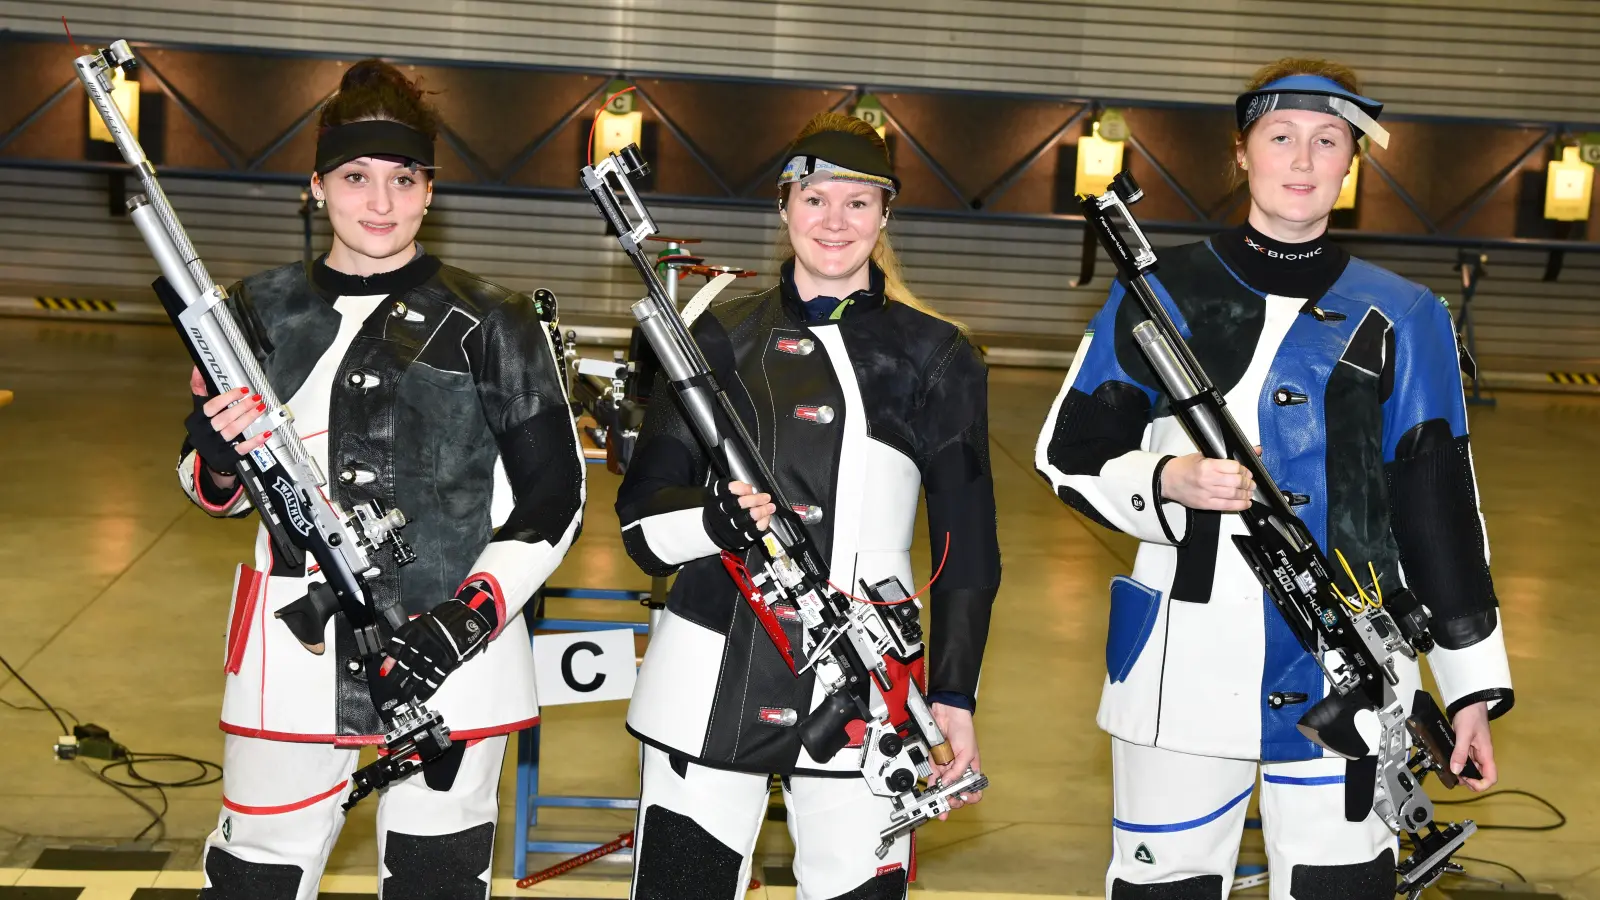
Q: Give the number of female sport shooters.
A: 3